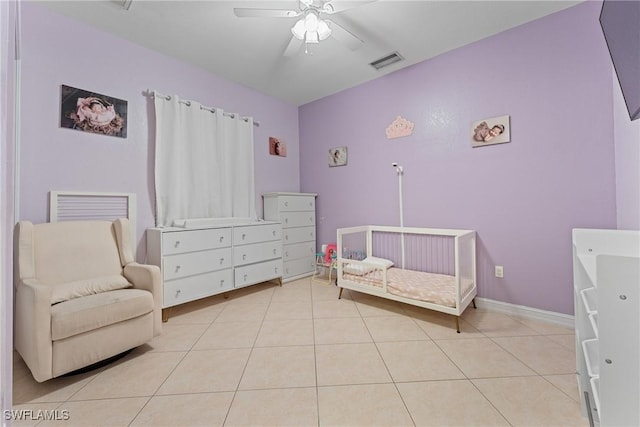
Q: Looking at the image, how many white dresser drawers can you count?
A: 11